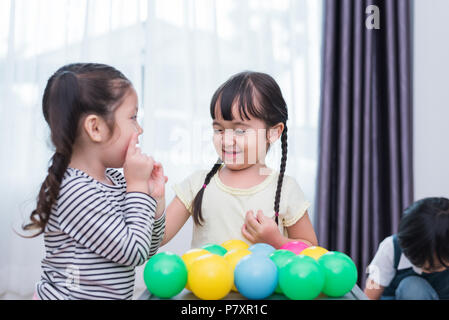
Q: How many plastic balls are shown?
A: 13